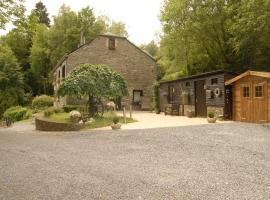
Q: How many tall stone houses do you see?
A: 1